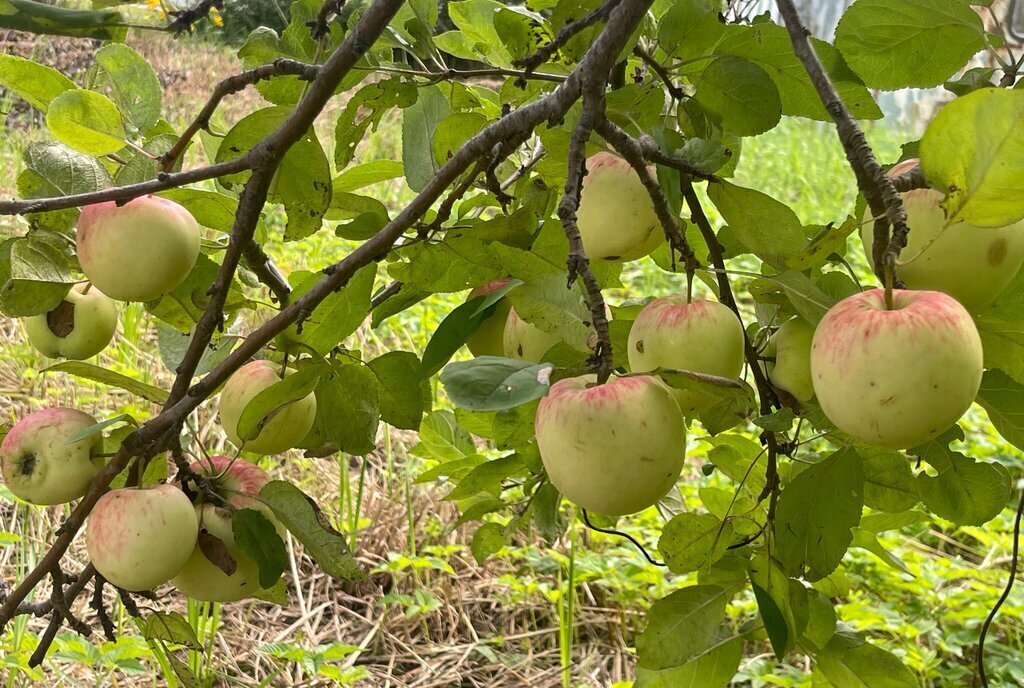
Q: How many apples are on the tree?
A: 15